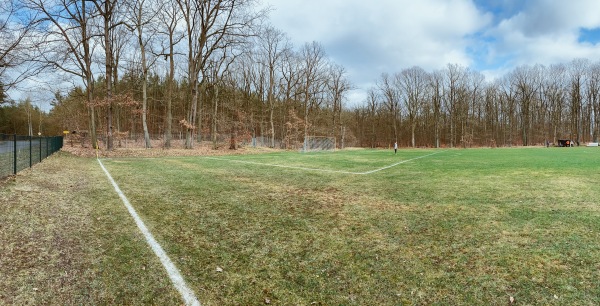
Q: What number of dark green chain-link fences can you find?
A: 1